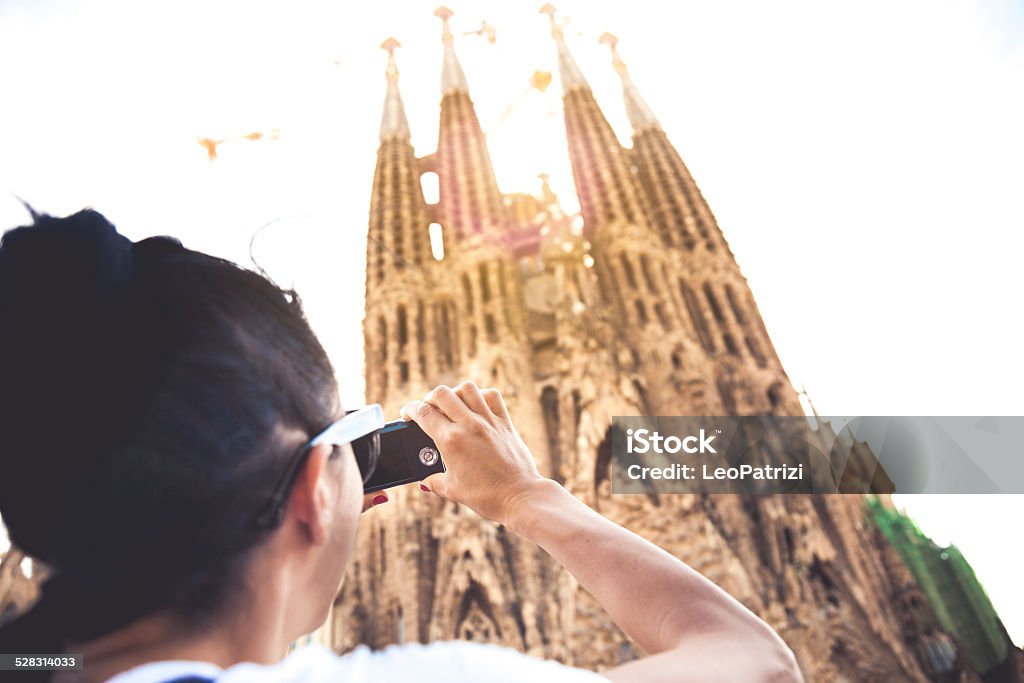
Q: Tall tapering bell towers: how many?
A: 4